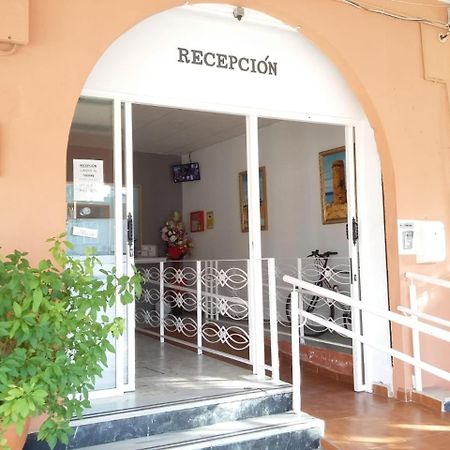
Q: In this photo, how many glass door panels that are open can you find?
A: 2